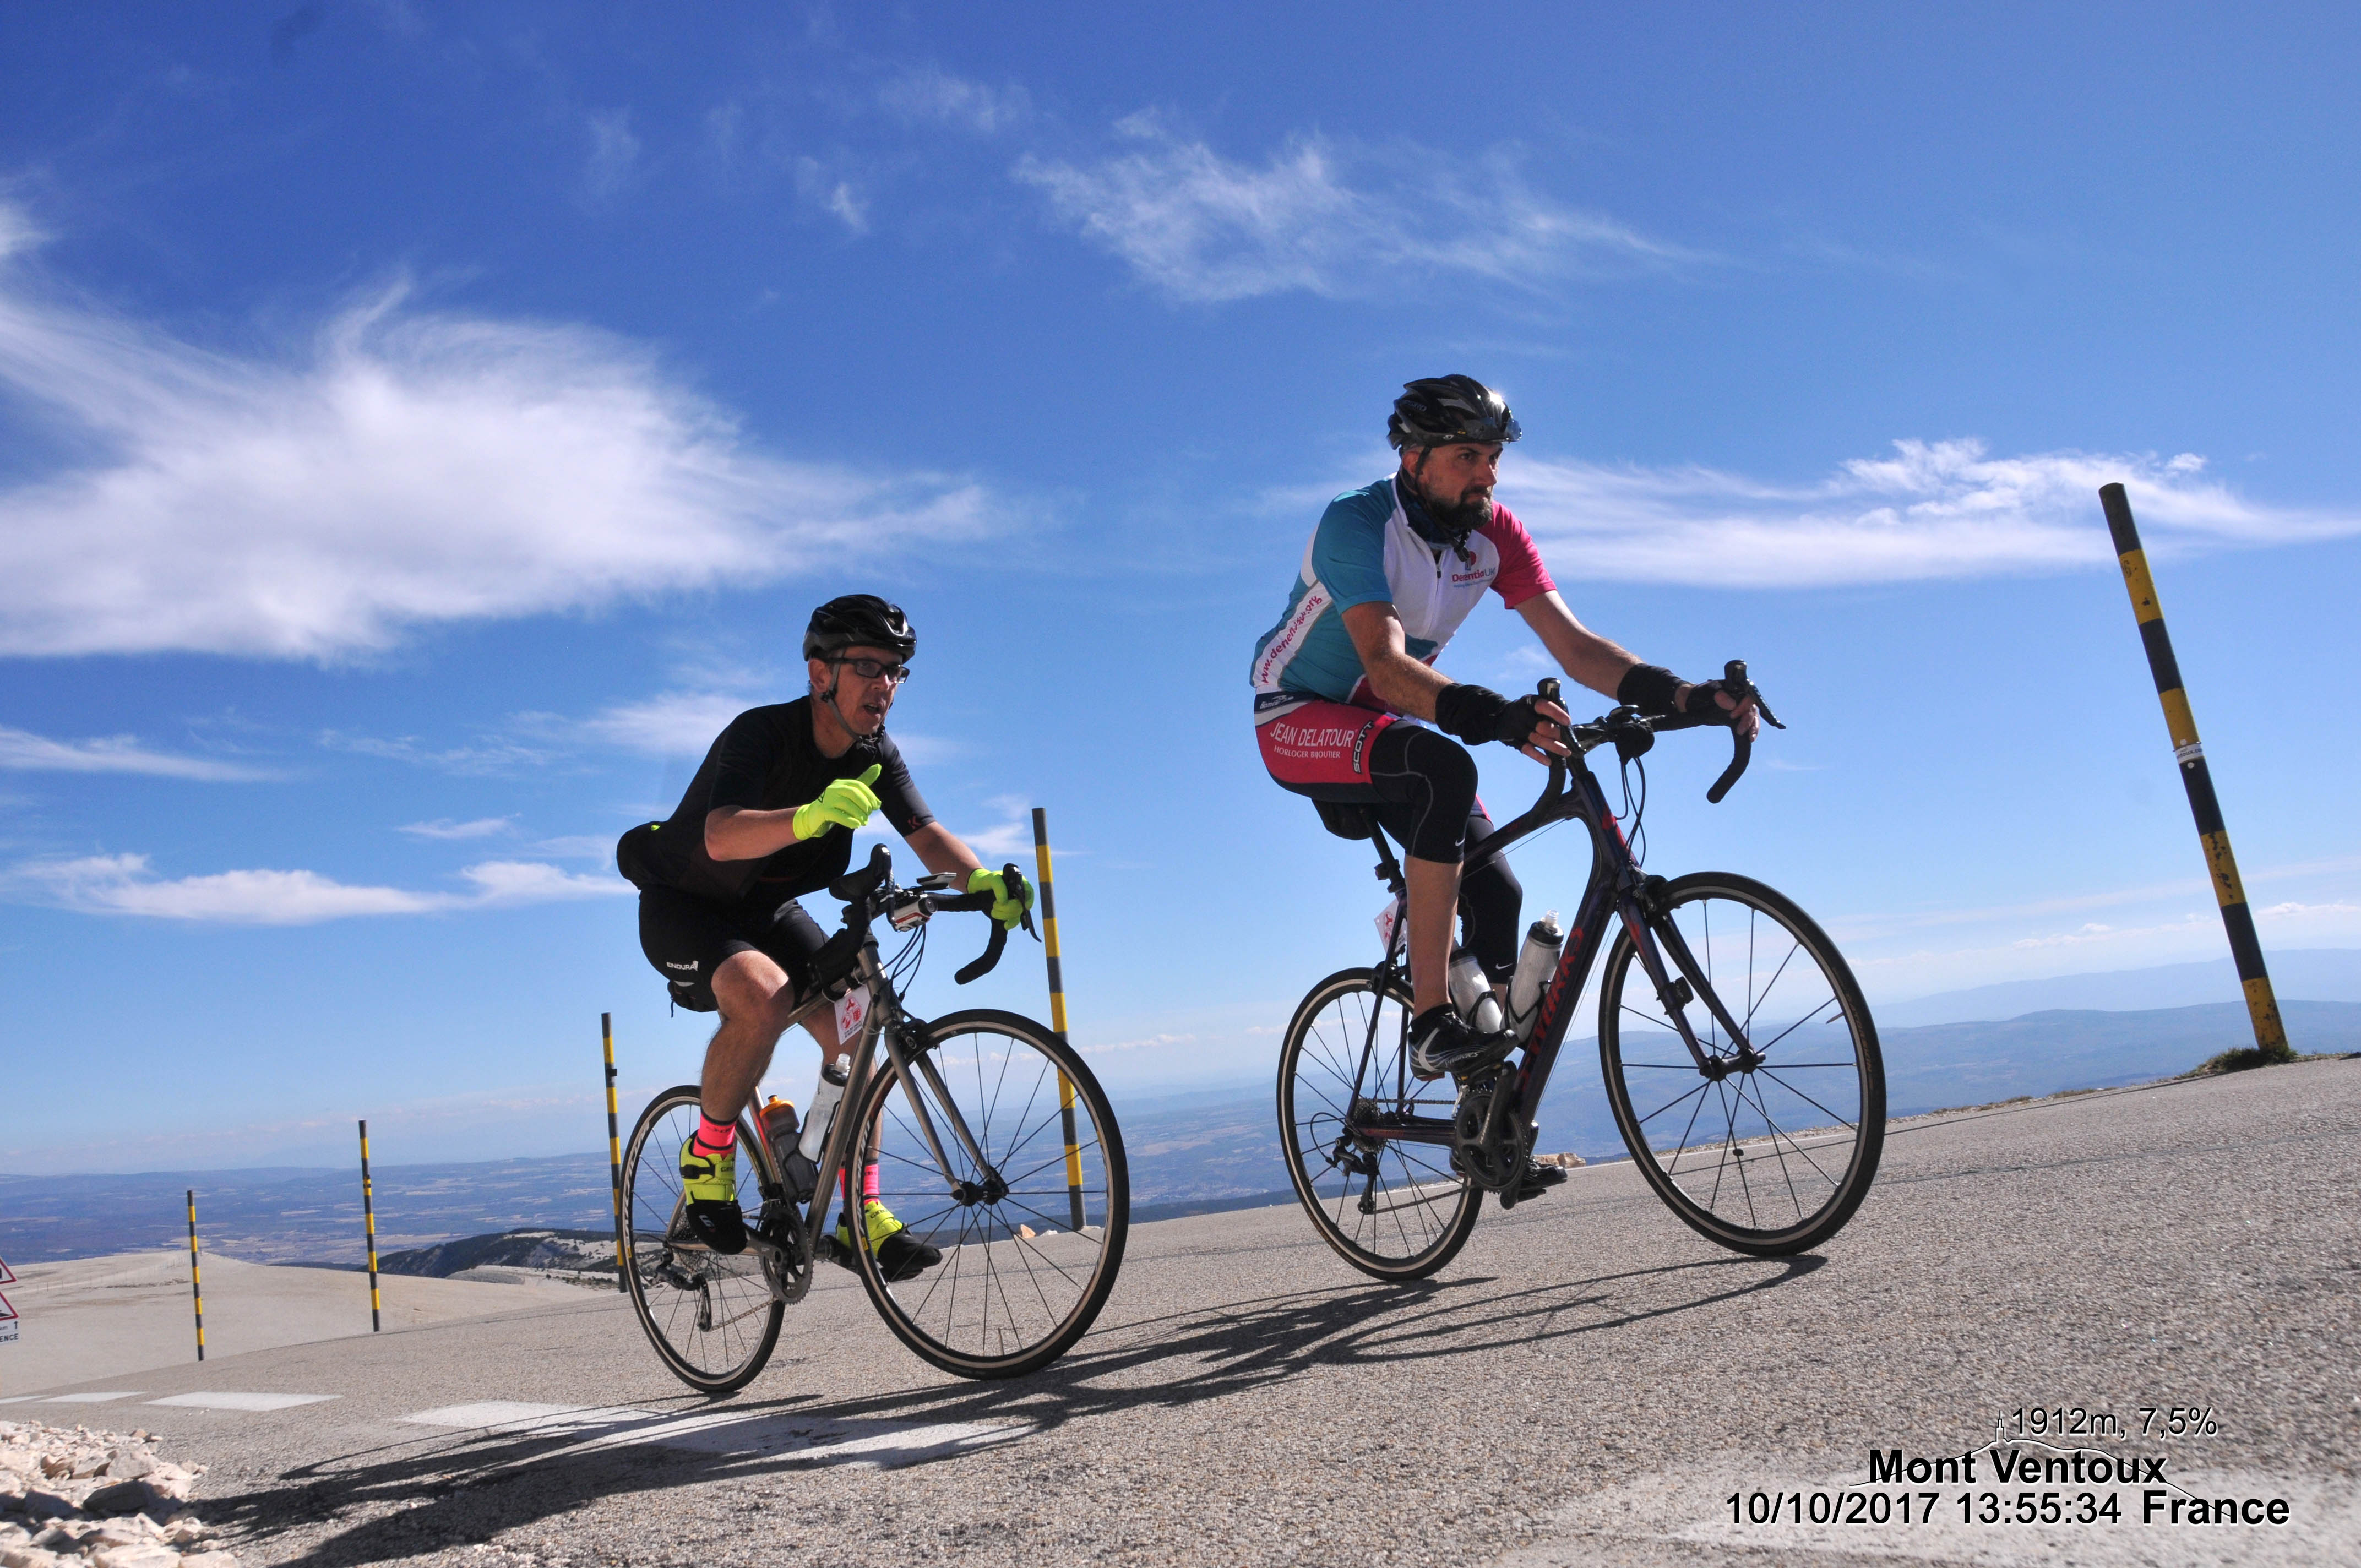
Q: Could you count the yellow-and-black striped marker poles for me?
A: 5